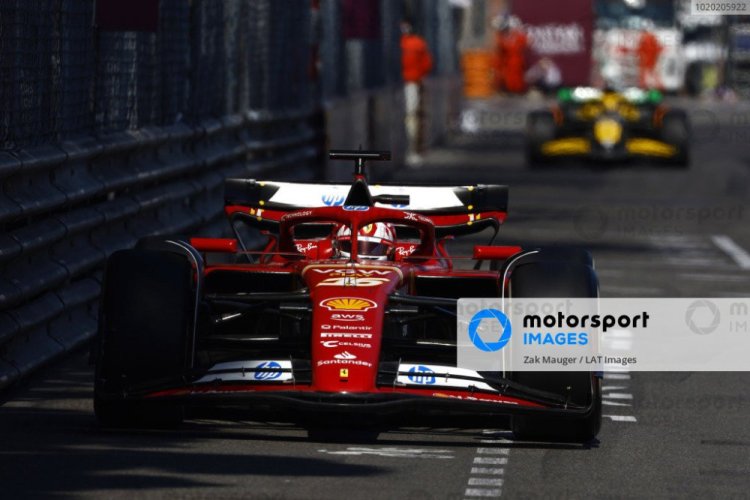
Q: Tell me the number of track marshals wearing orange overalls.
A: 3